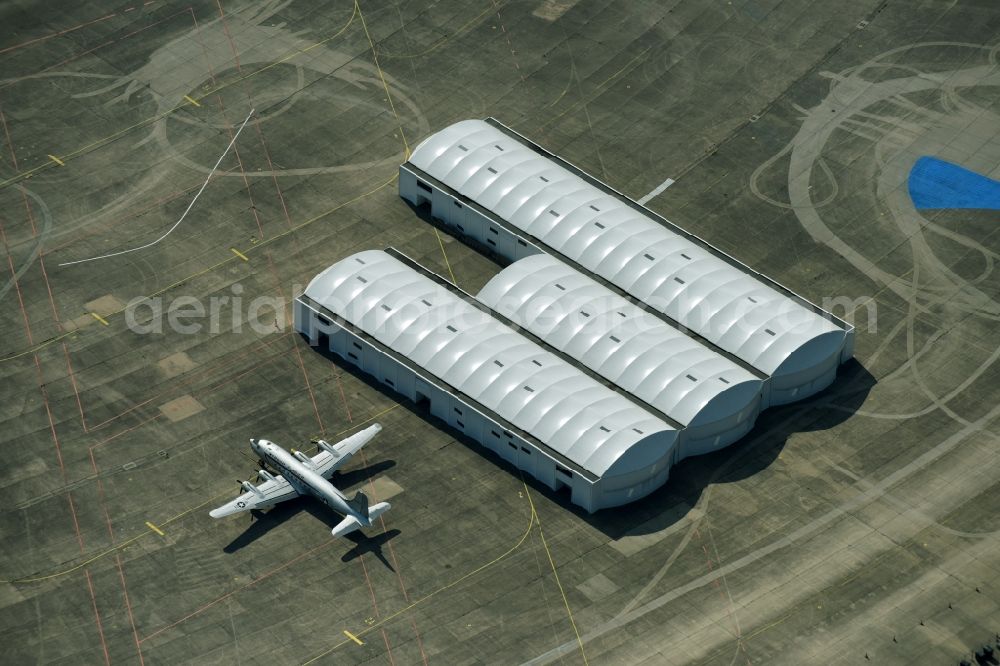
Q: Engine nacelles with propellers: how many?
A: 4